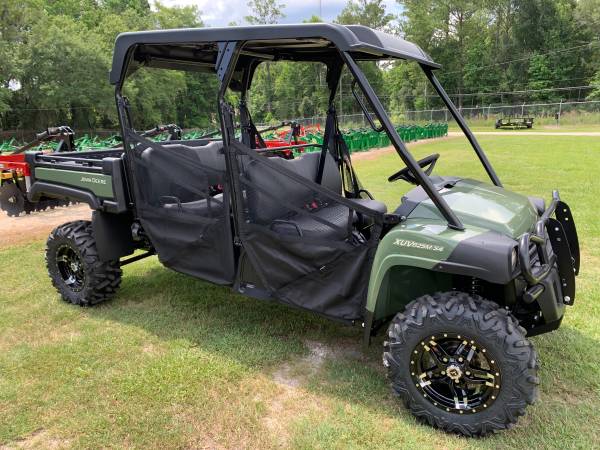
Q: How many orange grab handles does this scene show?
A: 0